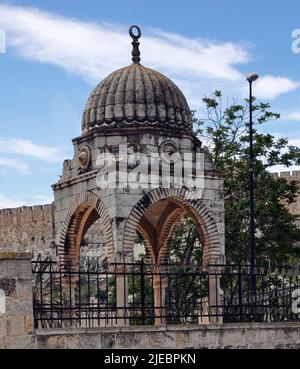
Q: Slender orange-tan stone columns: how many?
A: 4